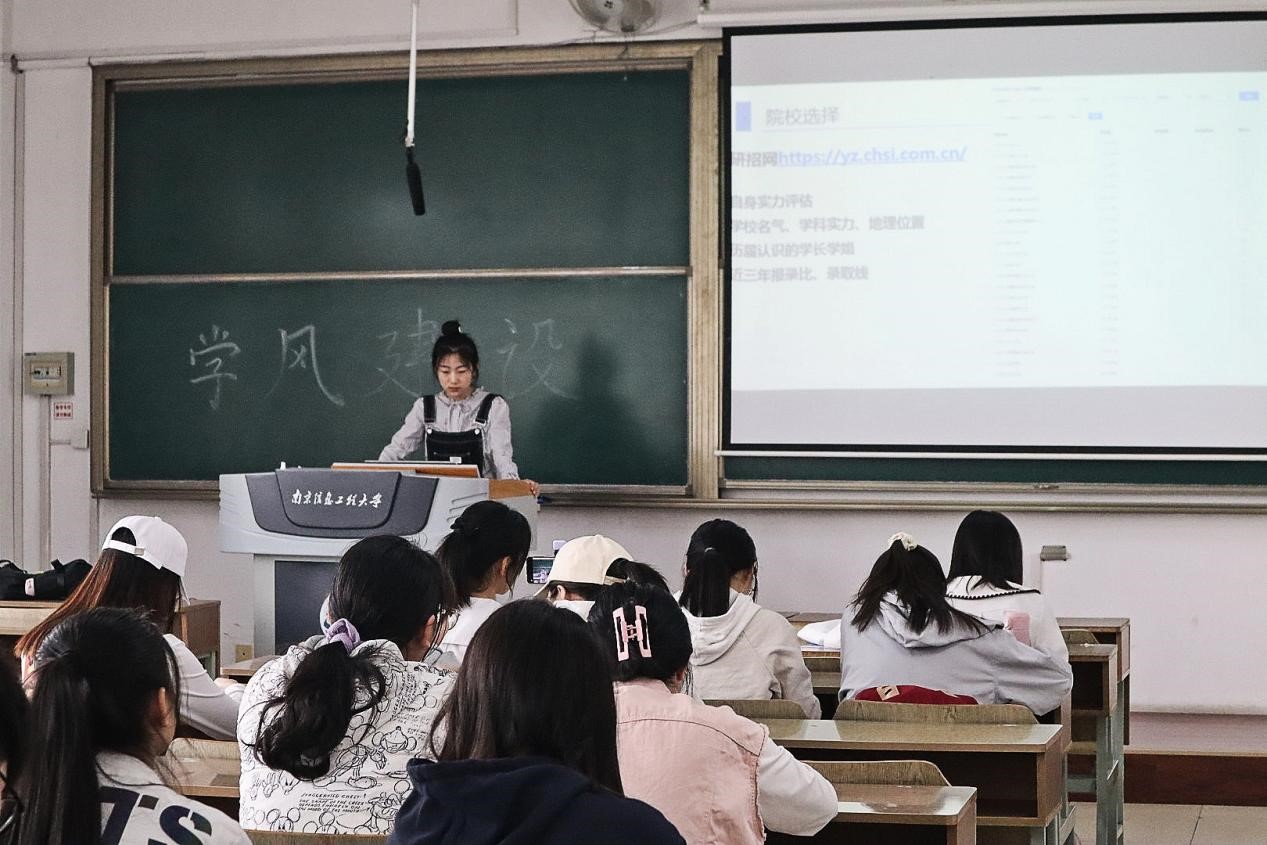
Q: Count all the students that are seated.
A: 11